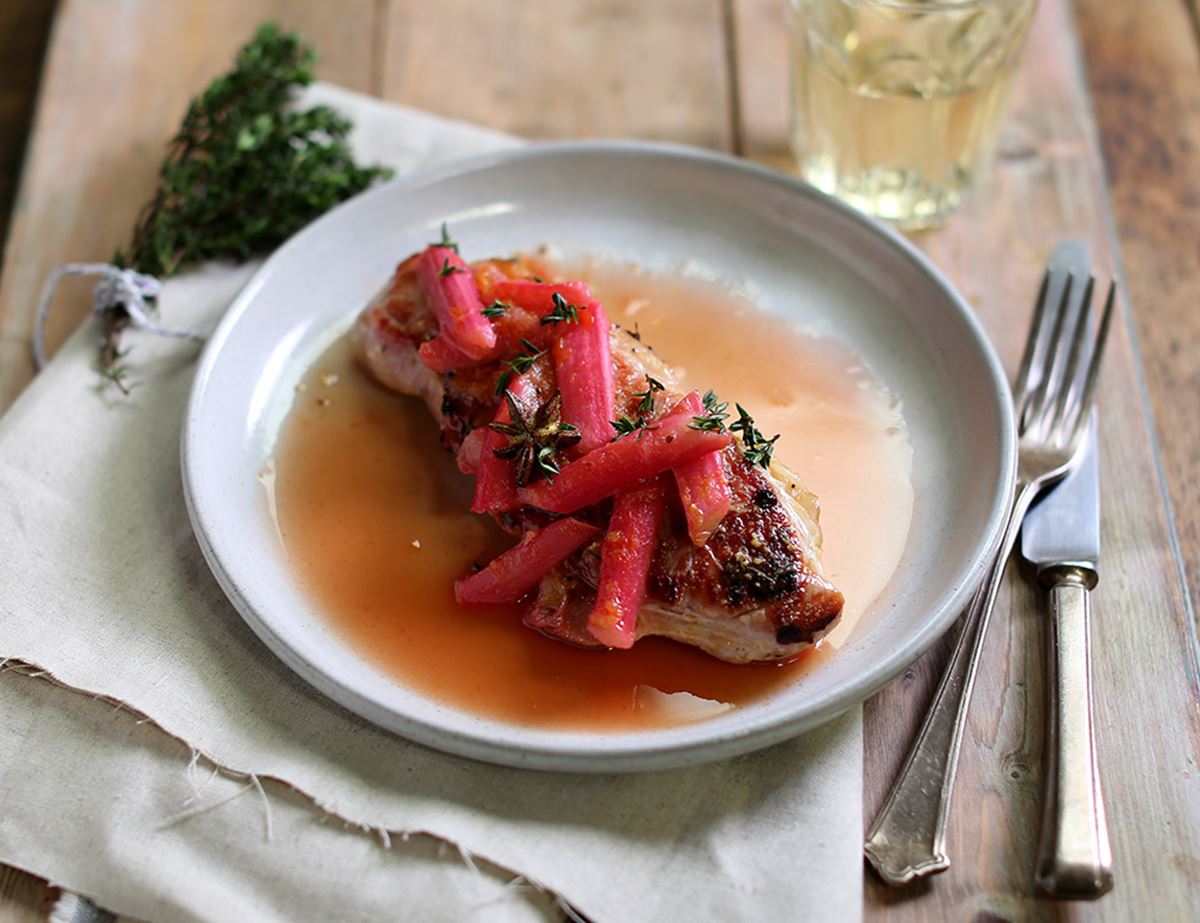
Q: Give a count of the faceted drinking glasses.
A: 1